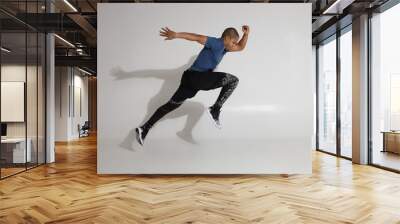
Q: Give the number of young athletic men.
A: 1